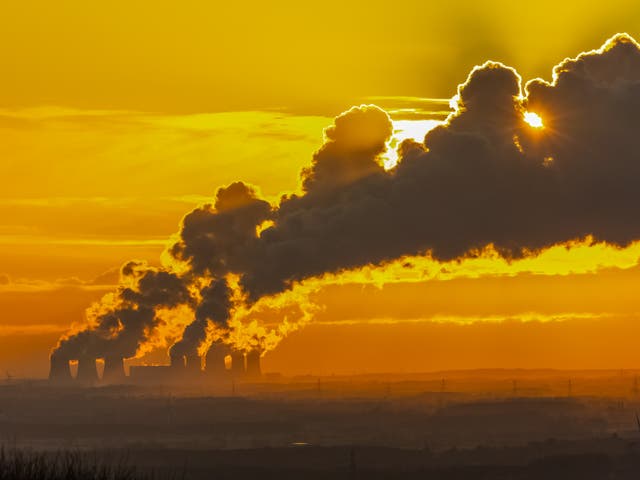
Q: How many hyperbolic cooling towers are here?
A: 8